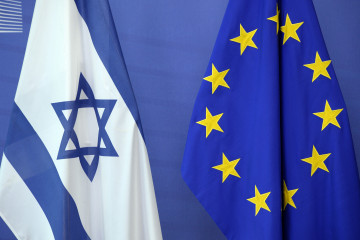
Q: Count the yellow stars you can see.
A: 11